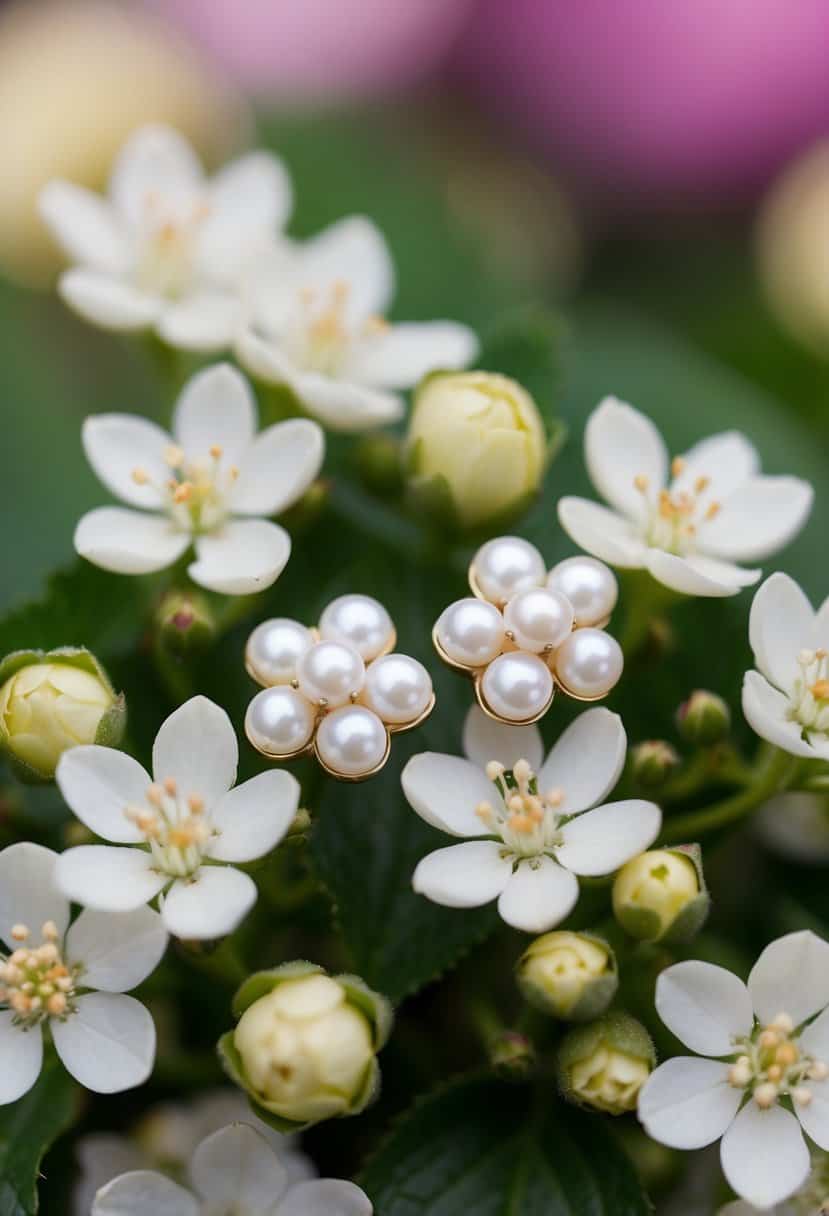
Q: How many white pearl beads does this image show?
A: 12